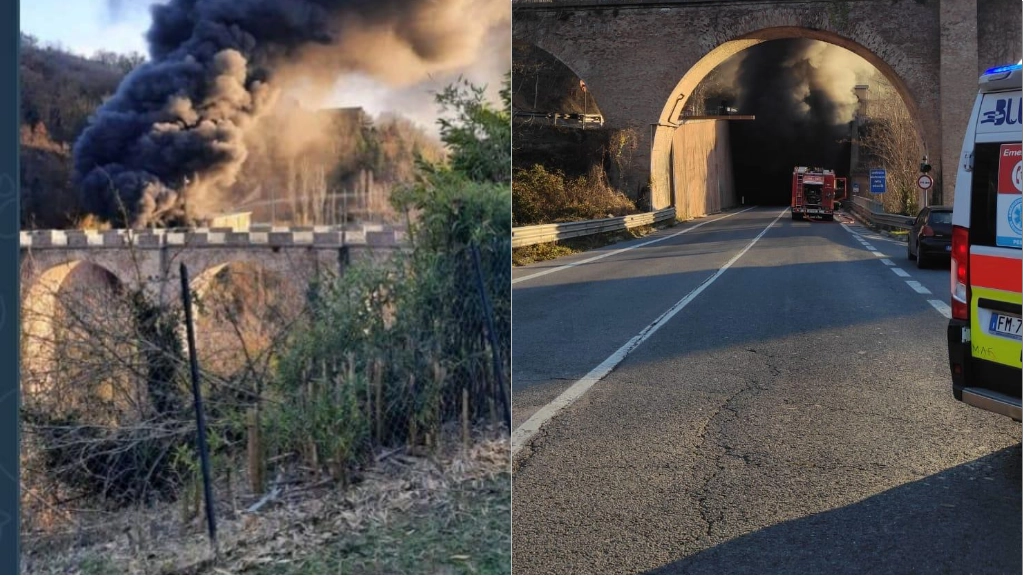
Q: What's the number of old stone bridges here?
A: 2